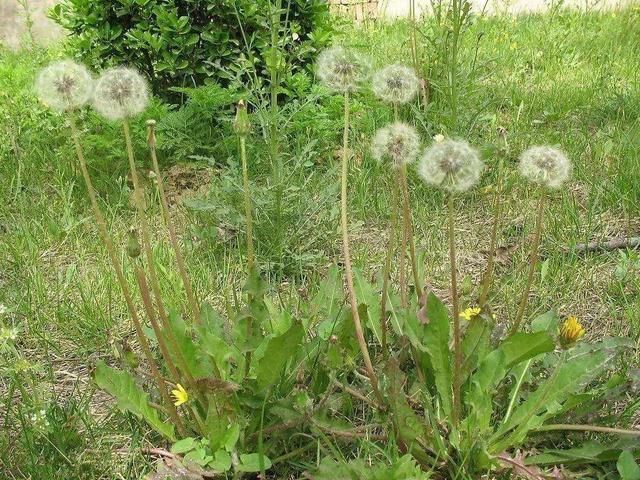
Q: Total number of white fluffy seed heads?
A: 7